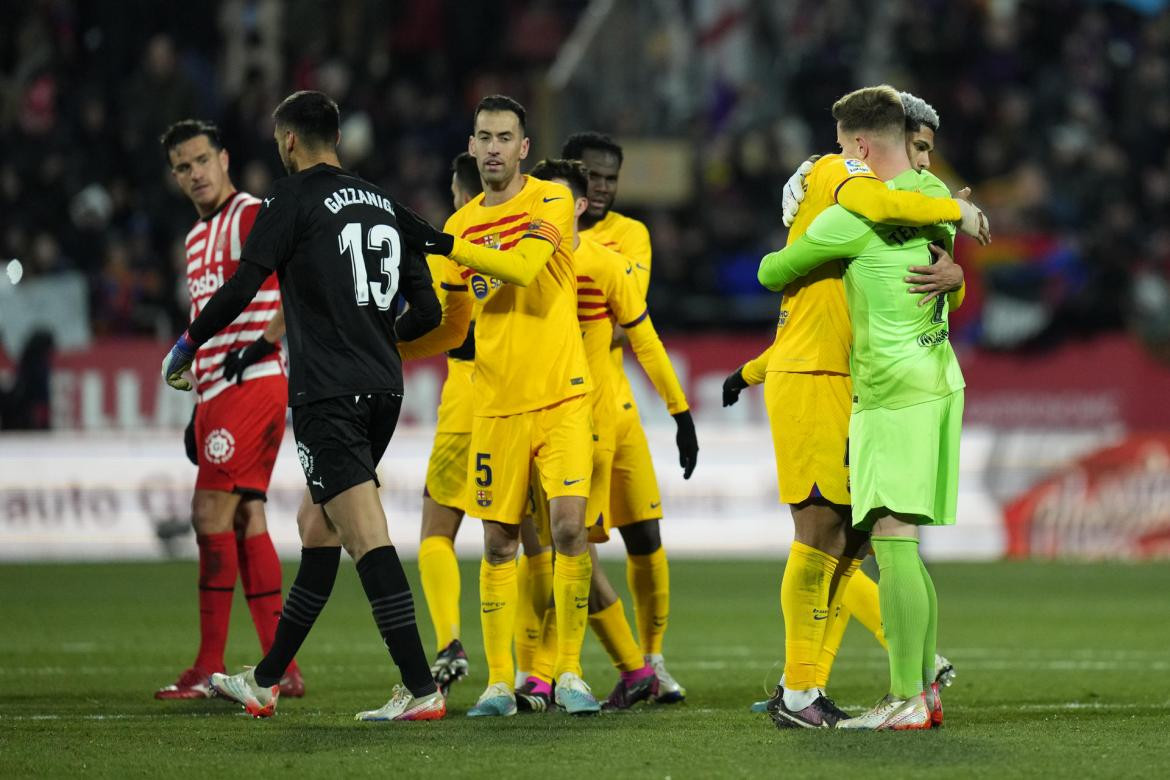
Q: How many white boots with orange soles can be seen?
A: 4